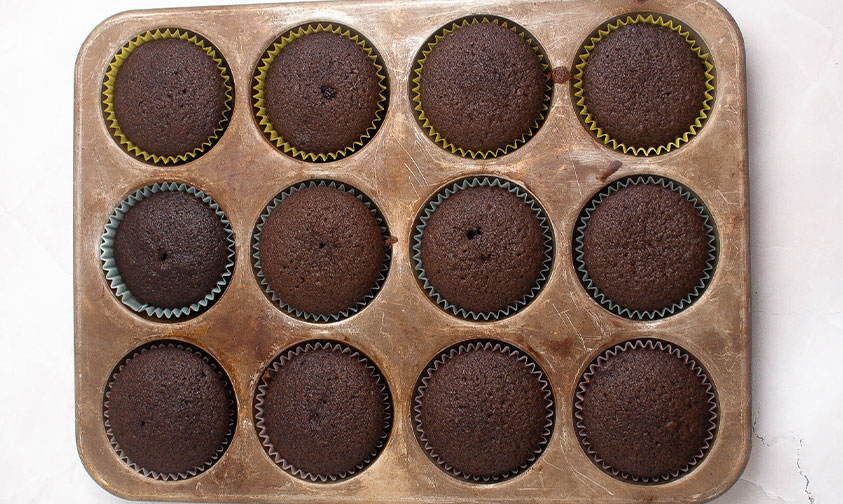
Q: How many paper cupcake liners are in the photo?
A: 12